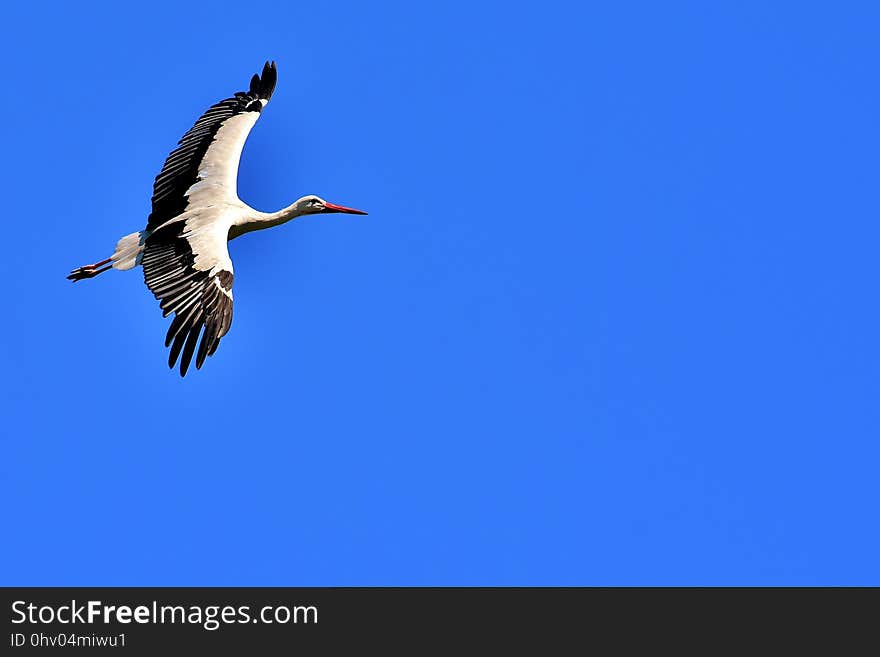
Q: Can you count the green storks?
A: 0